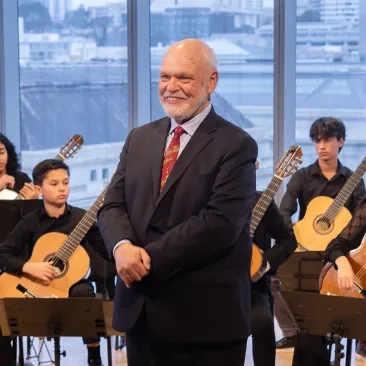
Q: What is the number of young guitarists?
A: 5